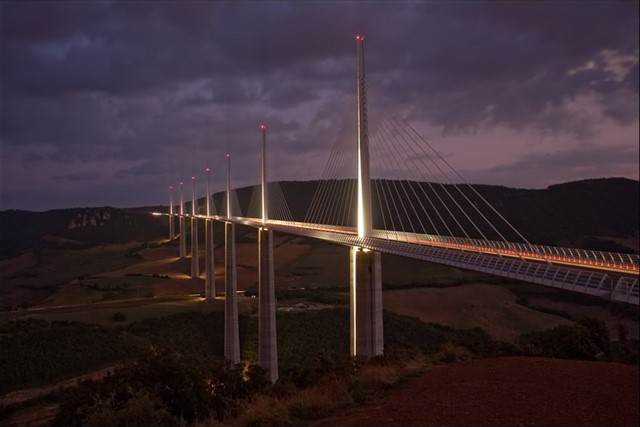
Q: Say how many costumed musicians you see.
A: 0